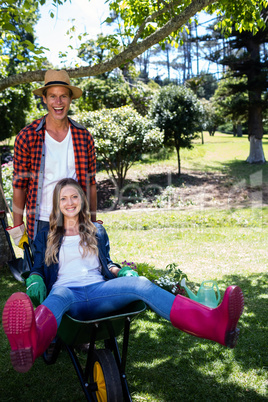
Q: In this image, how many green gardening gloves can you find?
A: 2